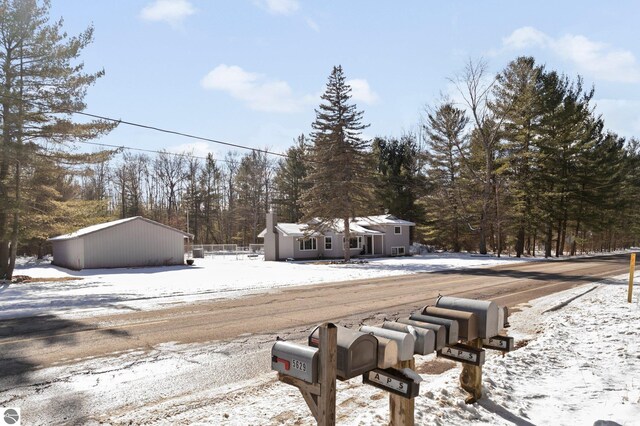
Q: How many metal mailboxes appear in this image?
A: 11